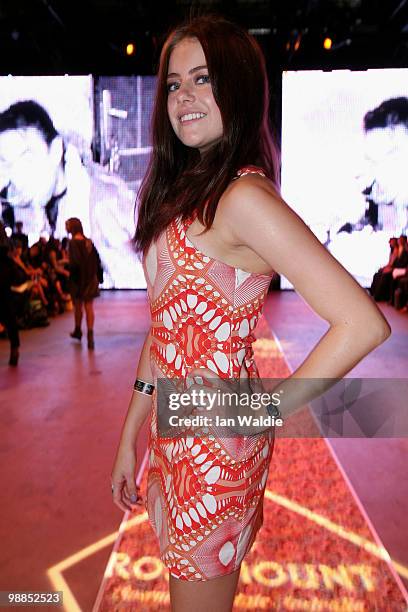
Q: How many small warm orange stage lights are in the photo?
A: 2